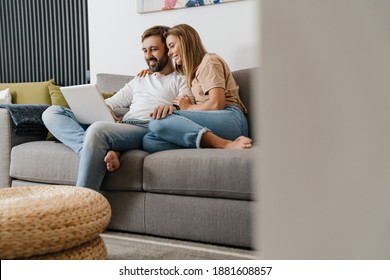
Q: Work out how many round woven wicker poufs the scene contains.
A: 2